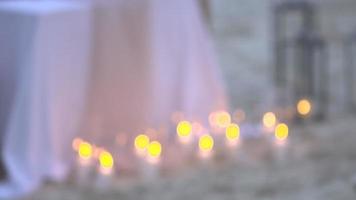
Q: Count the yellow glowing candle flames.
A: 11